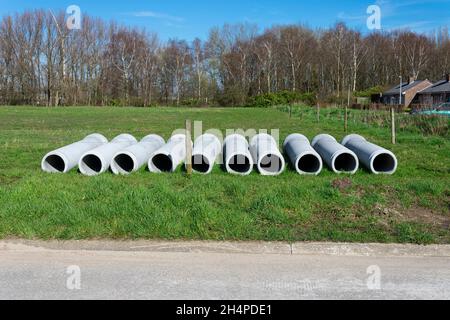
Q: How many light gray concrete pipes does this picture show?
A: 10